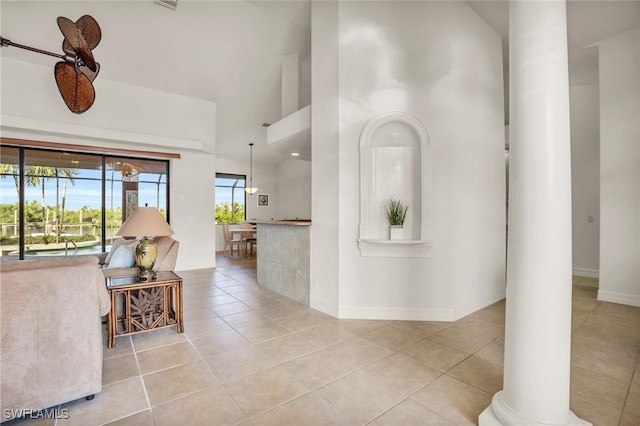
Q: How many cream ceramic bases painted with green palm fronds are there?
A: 1